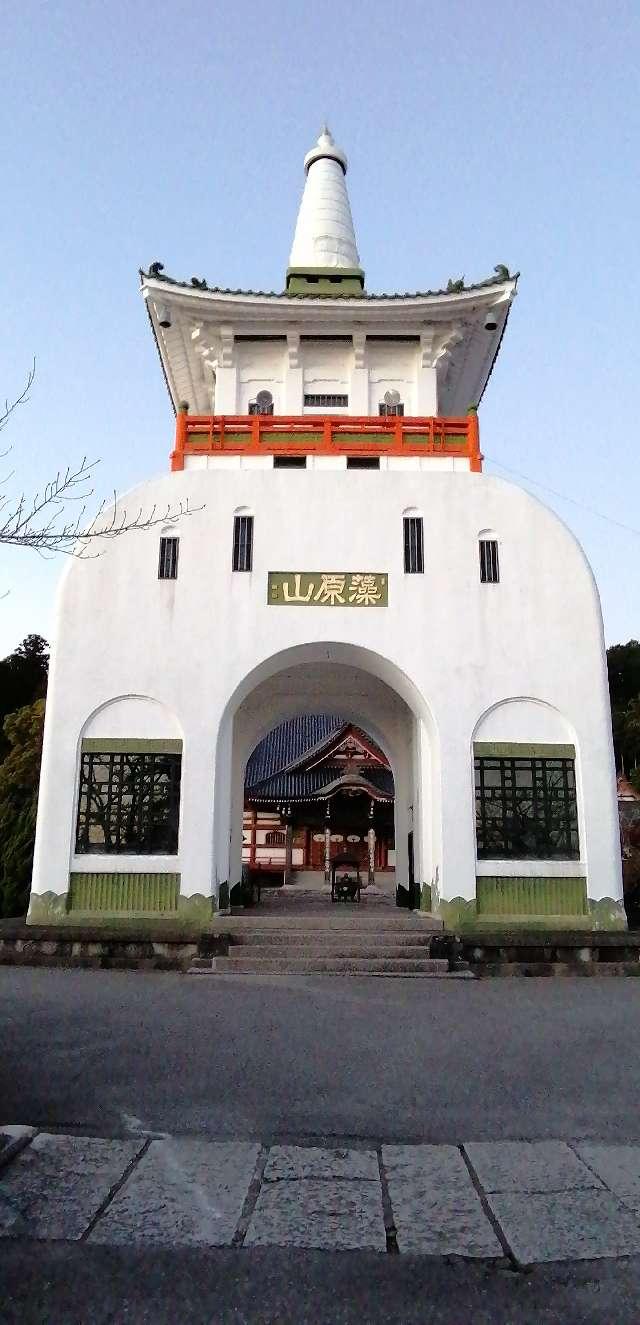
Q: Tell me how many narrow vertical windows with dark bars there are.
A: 4